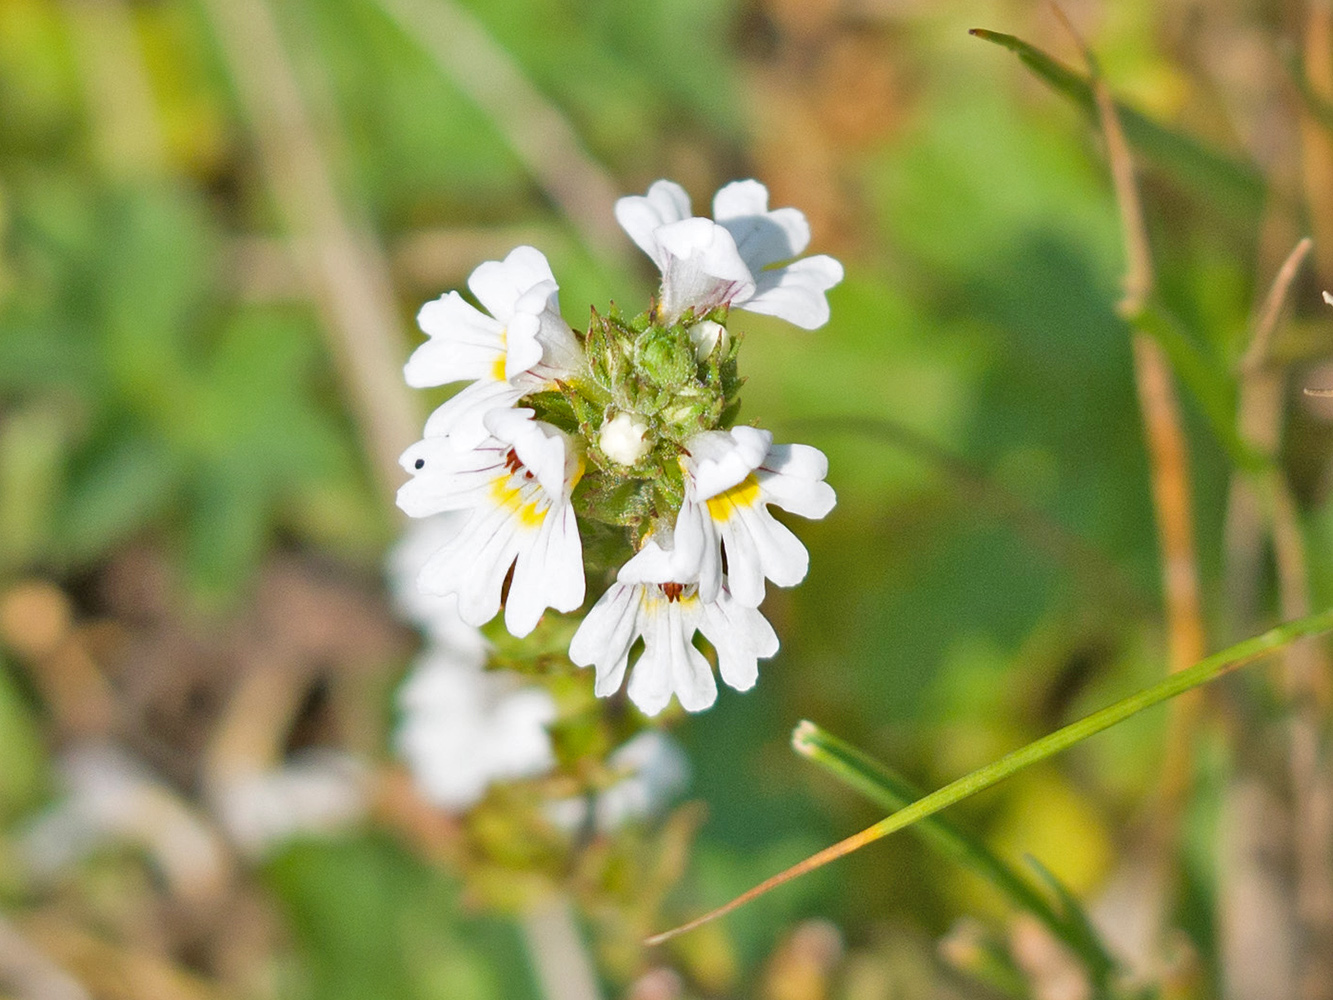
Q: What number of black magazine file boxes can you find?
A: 0